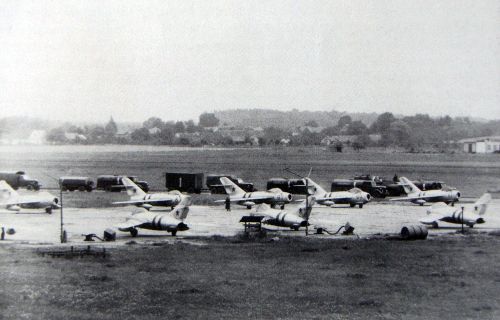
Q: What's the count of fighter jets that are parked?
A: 8